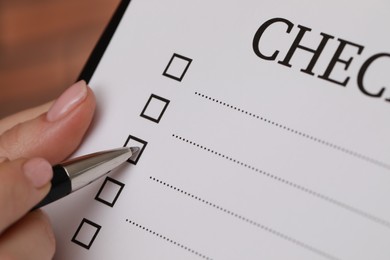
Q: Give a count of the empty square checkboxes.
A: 5